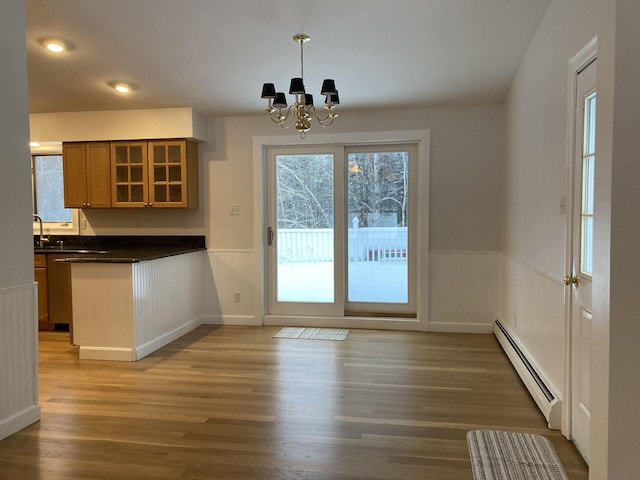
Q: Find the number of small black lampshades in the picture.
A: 6